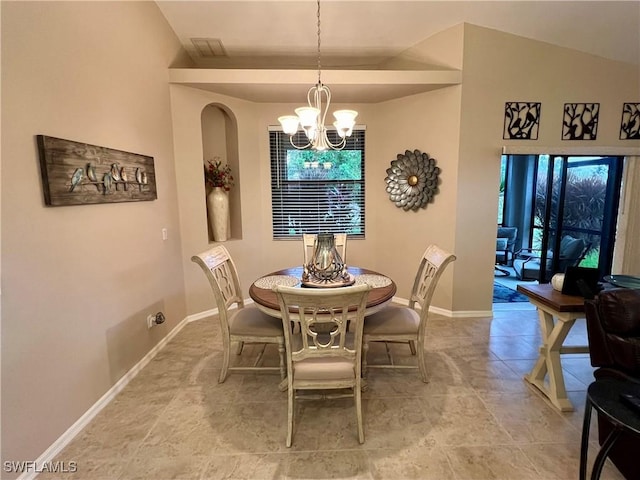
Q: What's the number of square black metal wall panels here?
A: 3